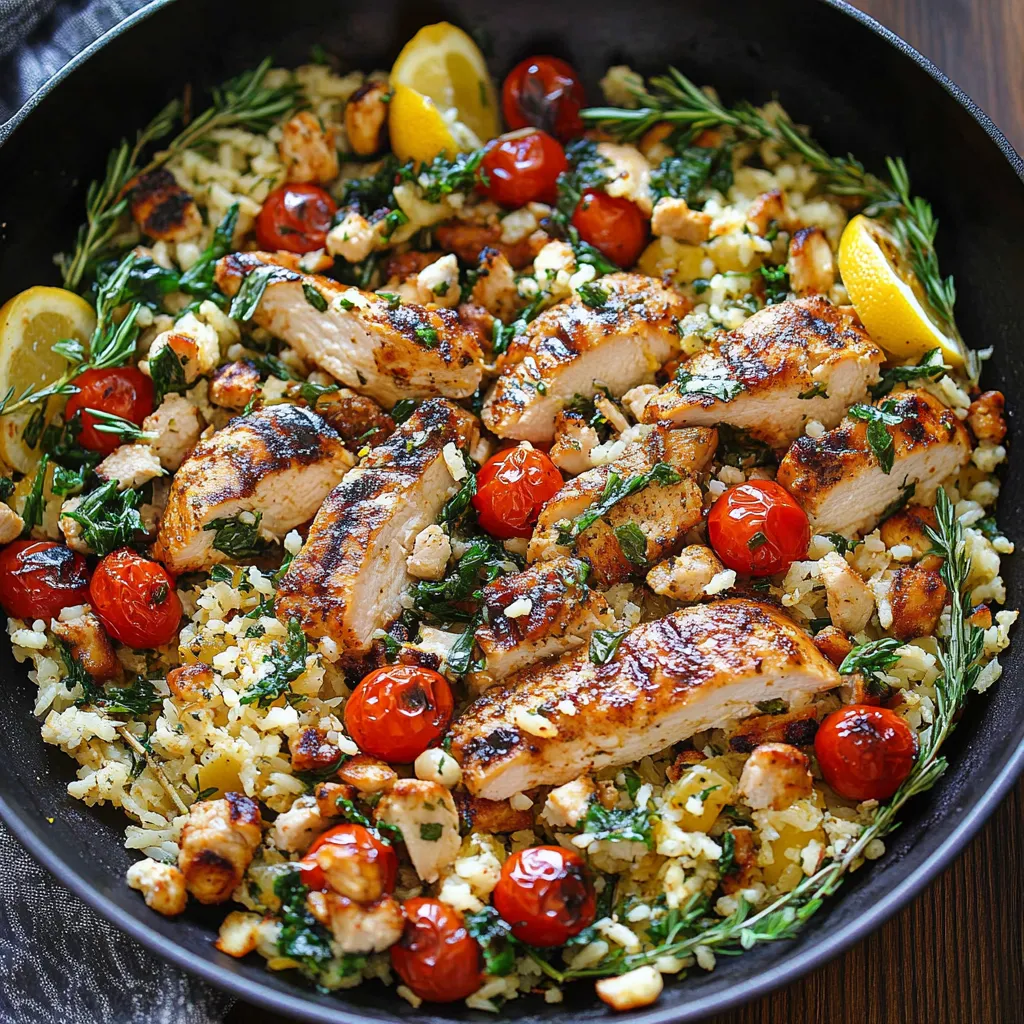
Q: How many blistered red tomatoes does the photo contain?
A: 14